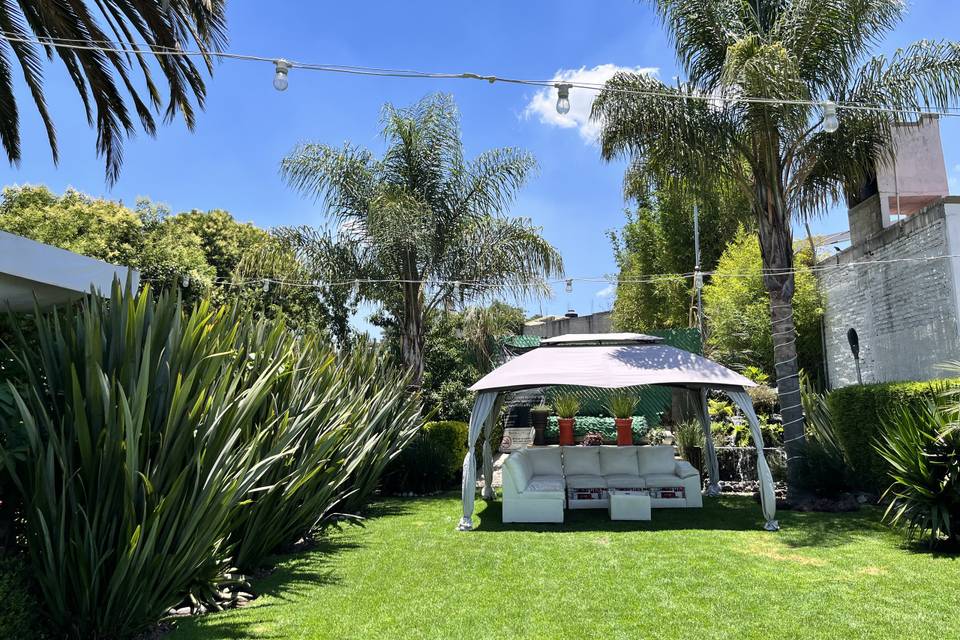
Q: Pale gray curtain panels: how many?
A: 4